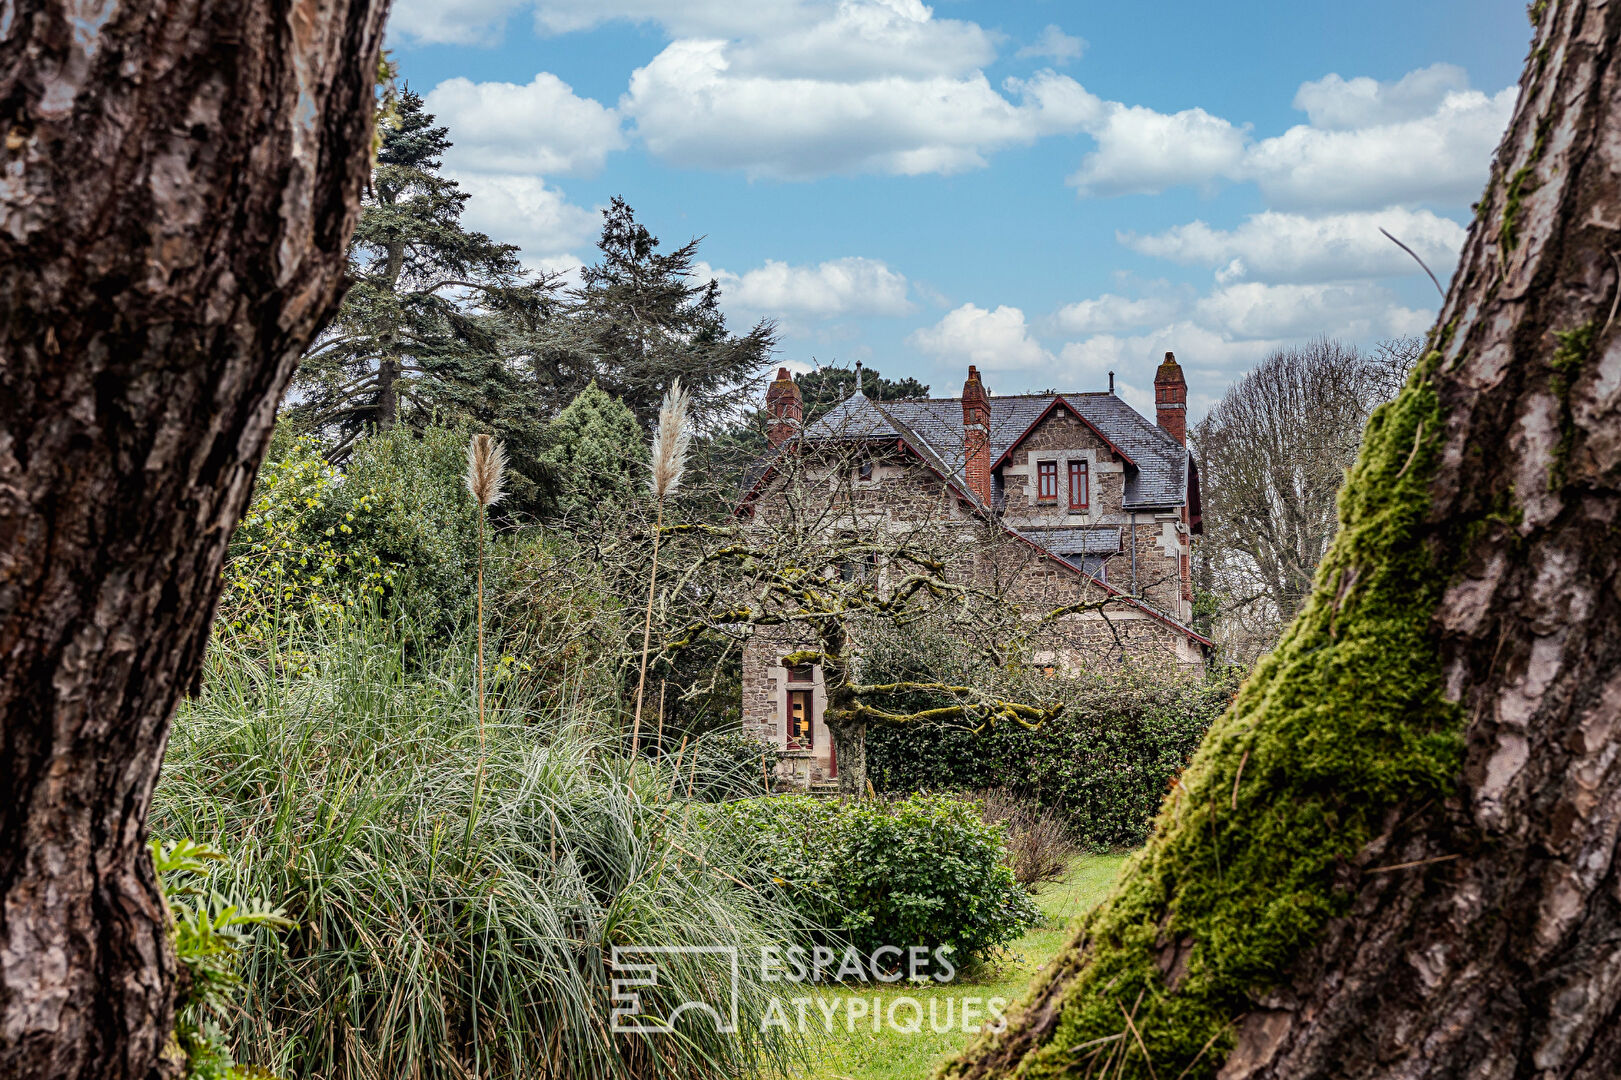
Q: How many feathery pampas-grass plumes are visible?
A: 2